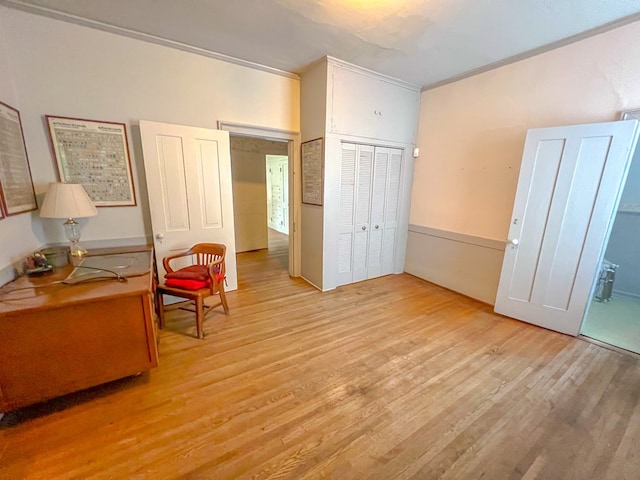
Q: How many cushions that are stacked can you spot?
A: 2